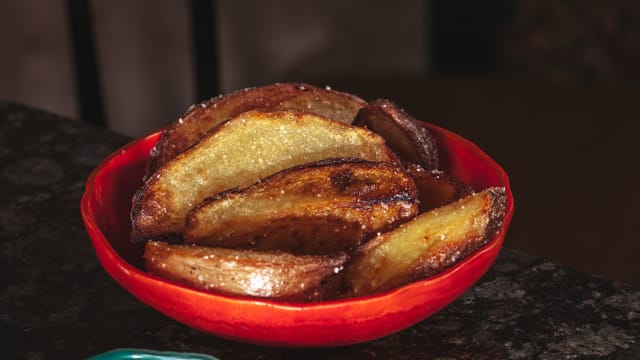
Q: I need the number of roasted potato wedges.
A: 7